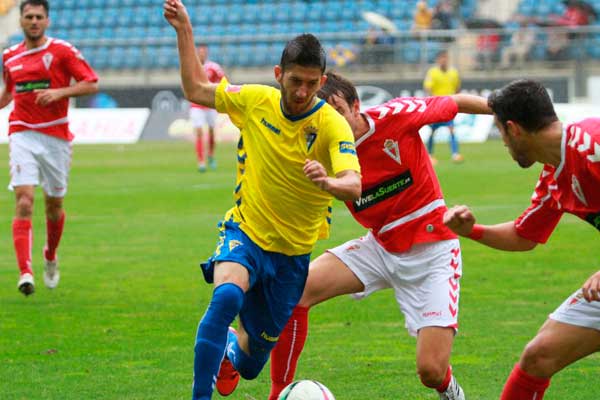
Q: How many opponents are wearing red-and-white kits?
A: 4